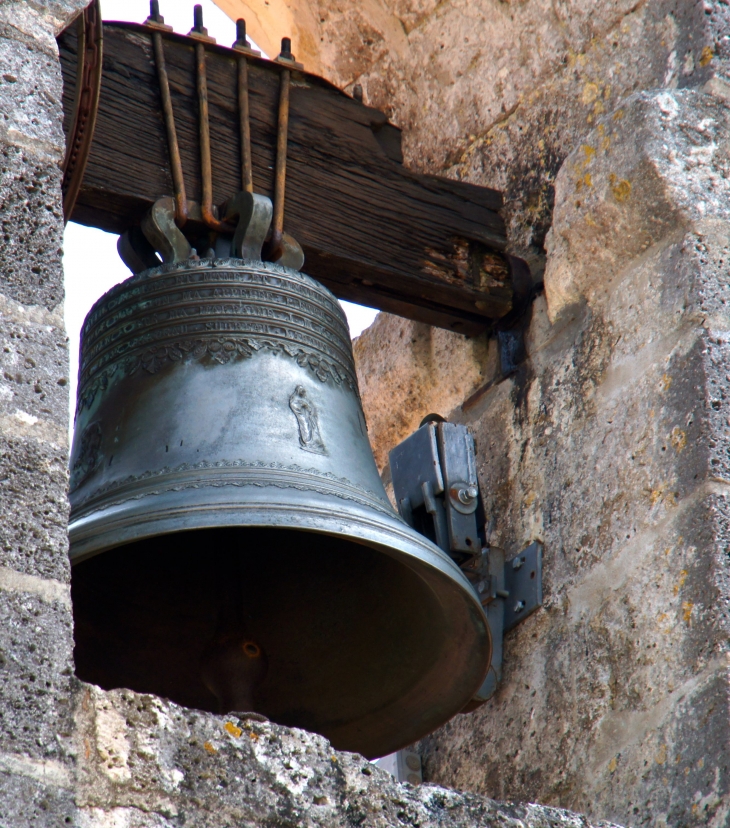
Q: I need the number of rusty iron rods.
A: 4